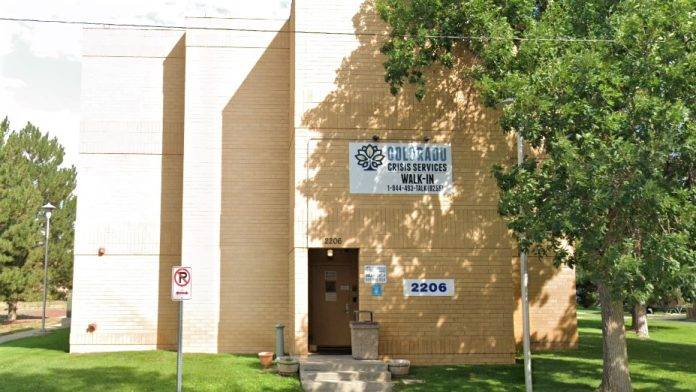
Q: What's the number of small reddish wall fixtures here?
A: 2